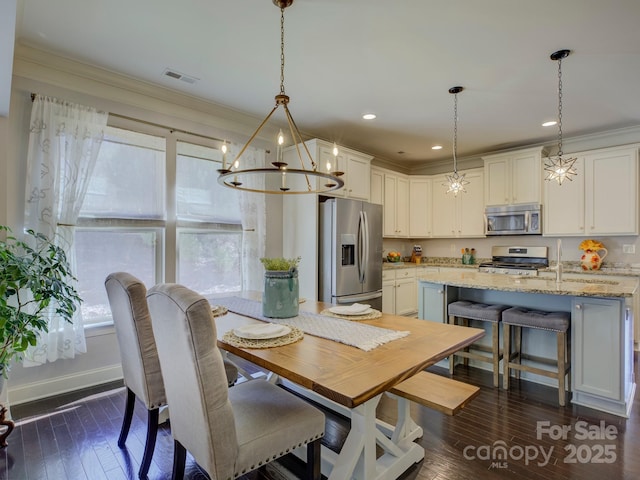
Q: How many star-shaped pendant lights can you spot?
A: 2